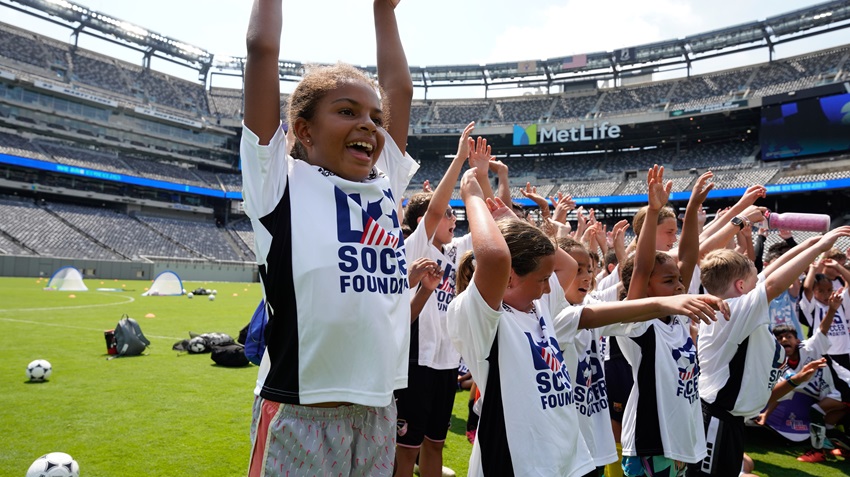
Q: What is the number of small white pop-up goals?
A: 2